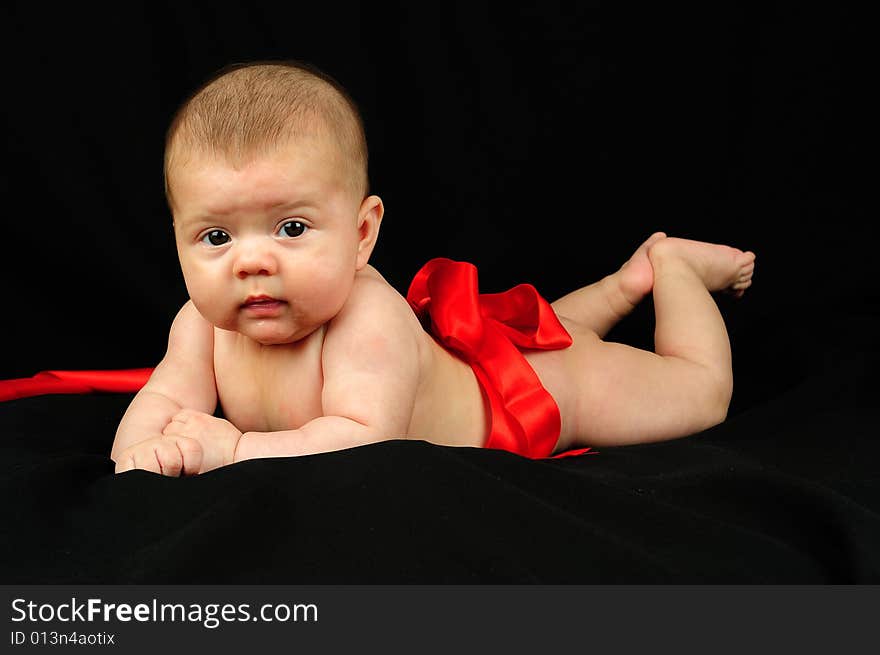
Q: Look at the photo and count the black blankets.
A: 1